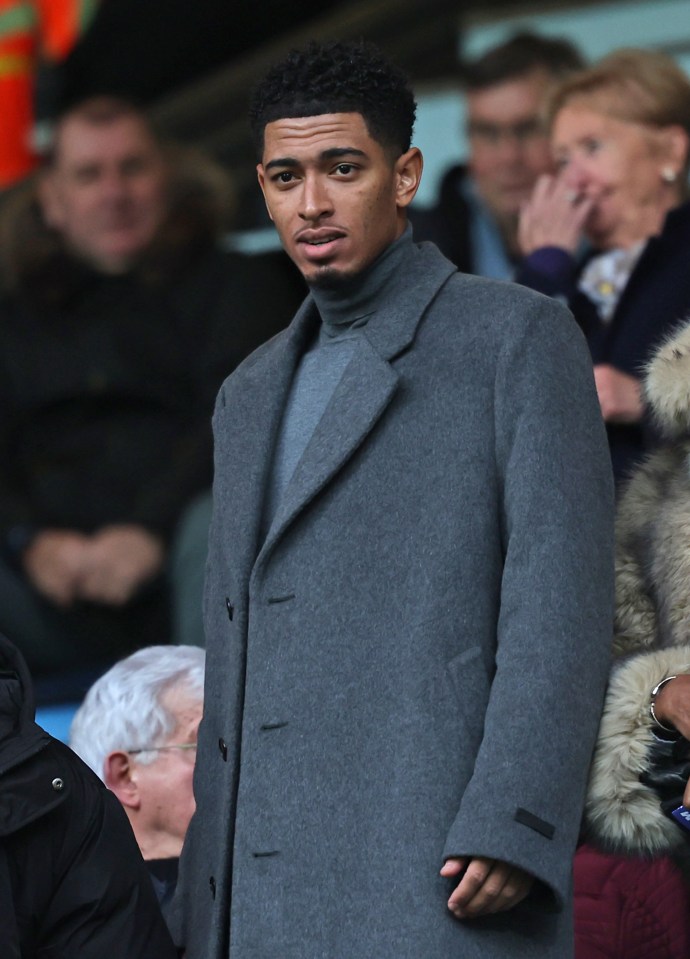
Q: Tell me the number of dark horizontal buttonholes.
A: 3